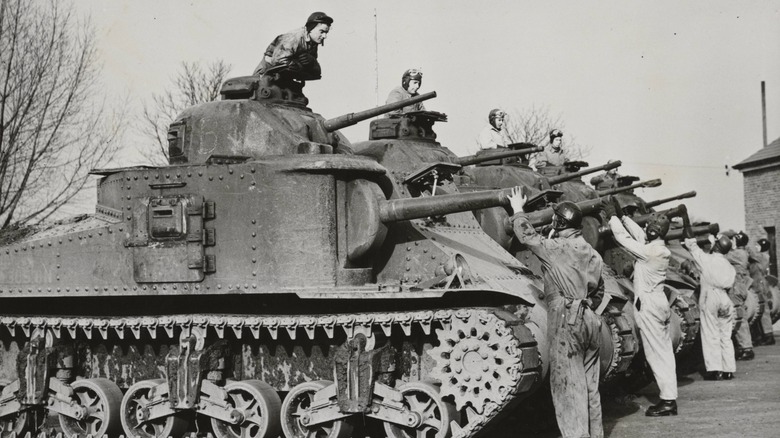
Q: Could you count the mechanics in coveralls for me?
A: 5